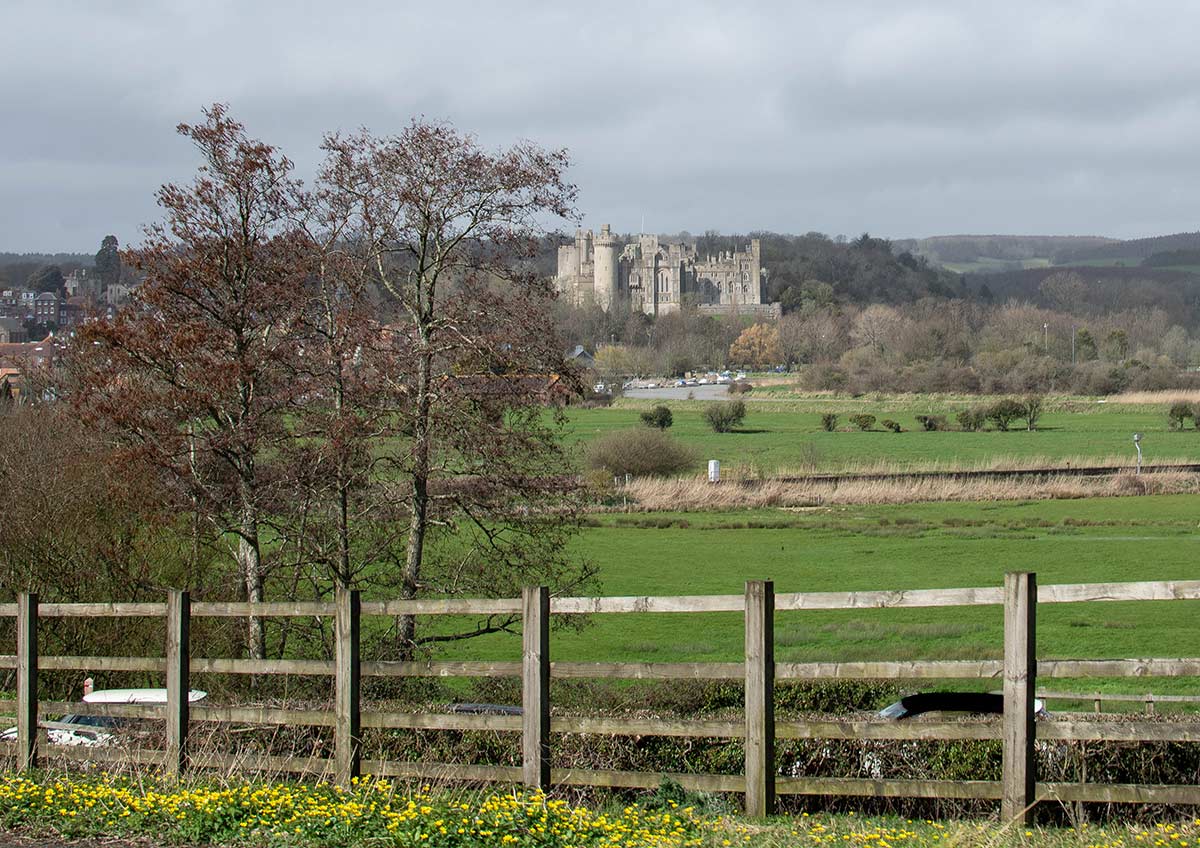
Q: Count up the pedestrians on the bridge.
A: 0